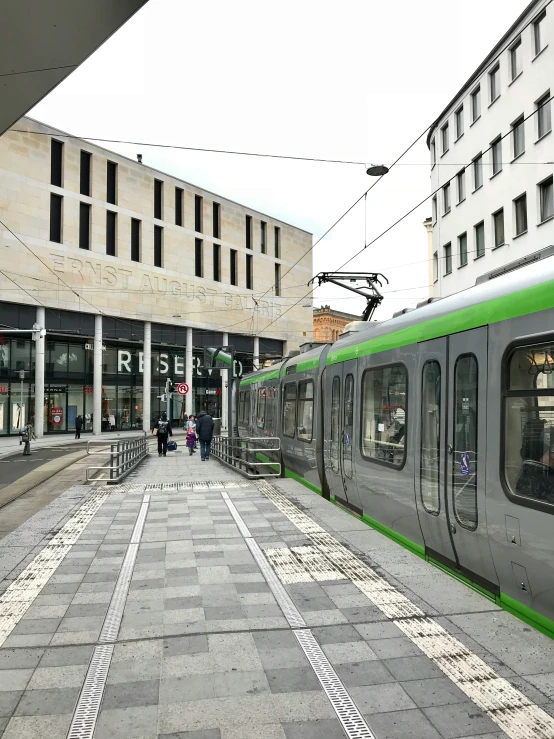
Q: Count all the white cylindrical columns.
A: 6